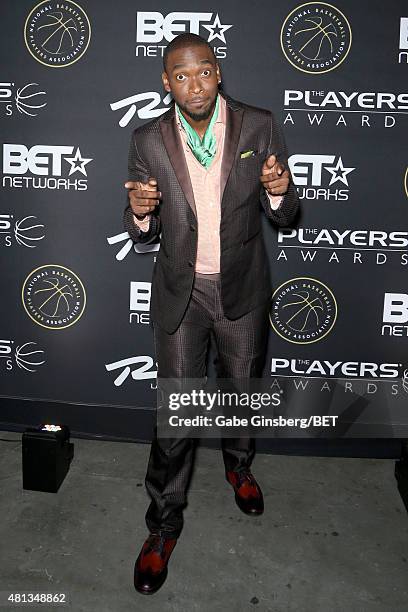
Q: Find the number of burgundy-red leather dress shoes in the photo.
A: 2